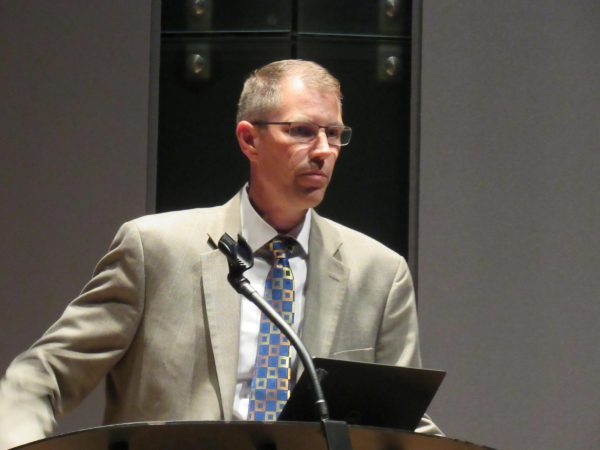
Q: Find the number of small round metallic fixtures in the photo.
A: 4